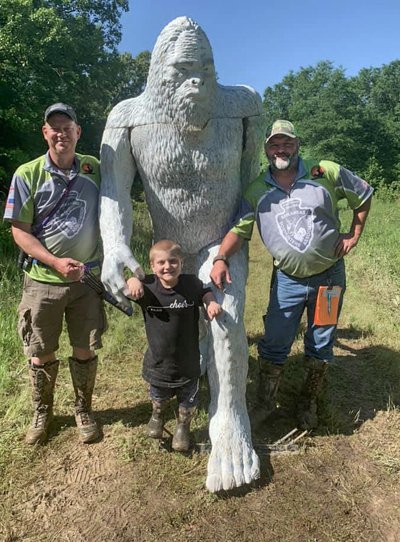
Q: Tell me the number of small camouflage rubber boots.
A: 2